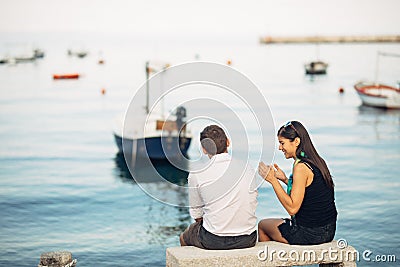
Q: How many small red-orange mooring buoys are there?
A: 4